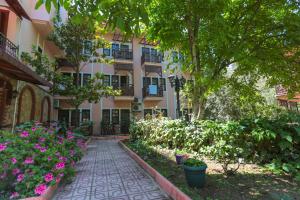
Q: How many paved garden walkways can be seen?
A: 1